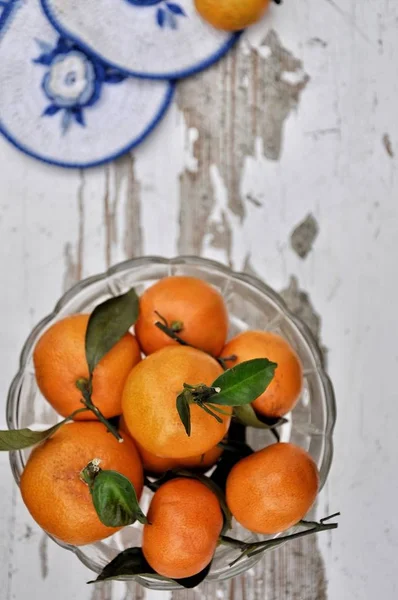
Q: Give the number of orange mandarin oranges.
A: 9